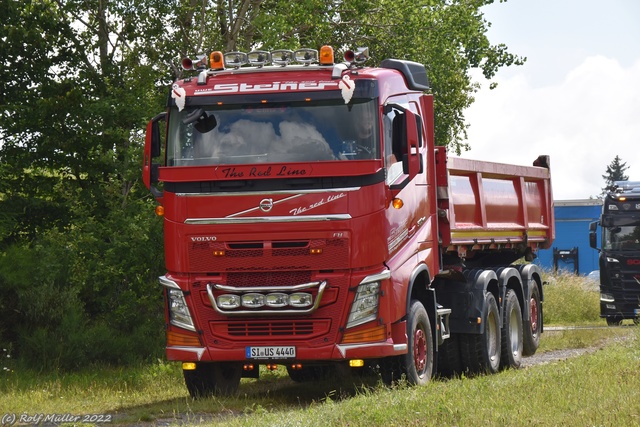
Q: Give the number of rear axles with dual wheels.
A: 2